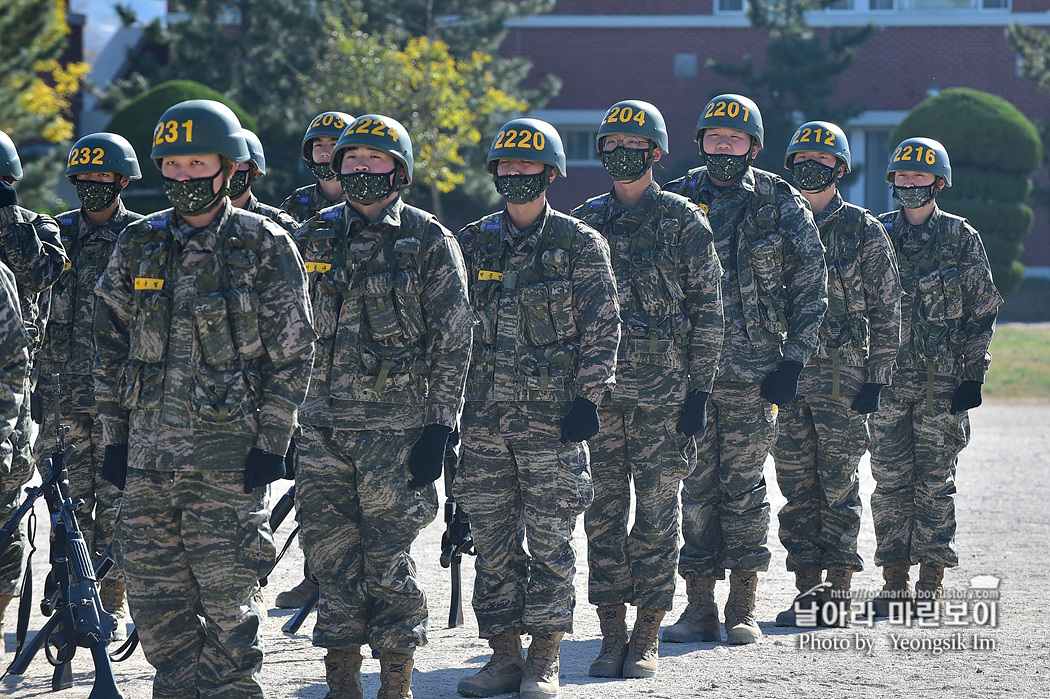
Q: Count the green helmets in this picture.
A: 11